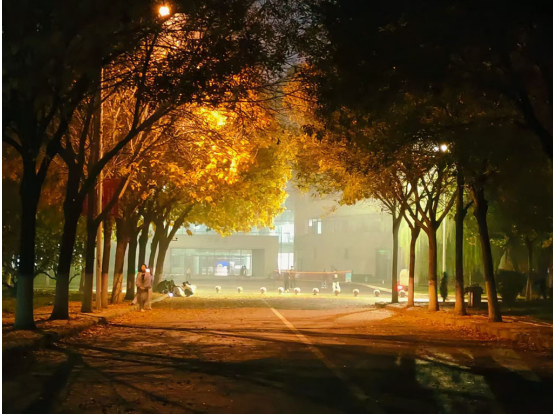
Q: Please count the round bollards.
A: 10